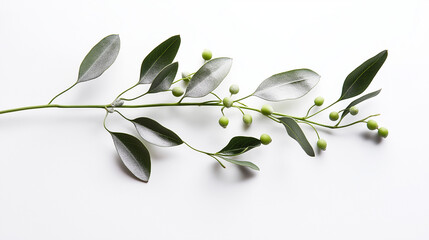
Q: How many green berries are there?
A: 15